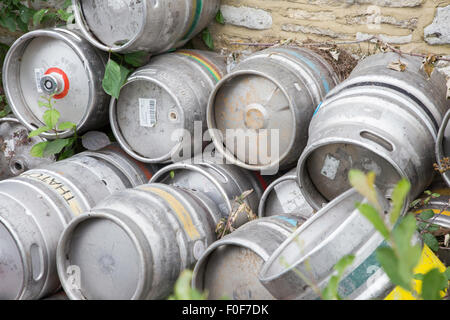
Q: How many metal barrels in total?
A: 14